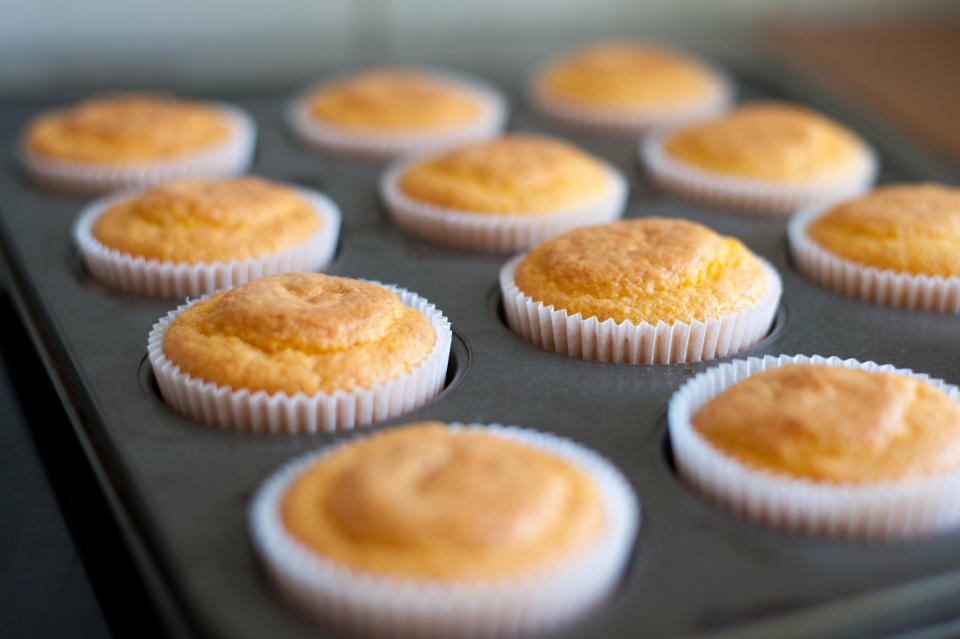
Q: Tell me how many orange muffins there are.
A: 11